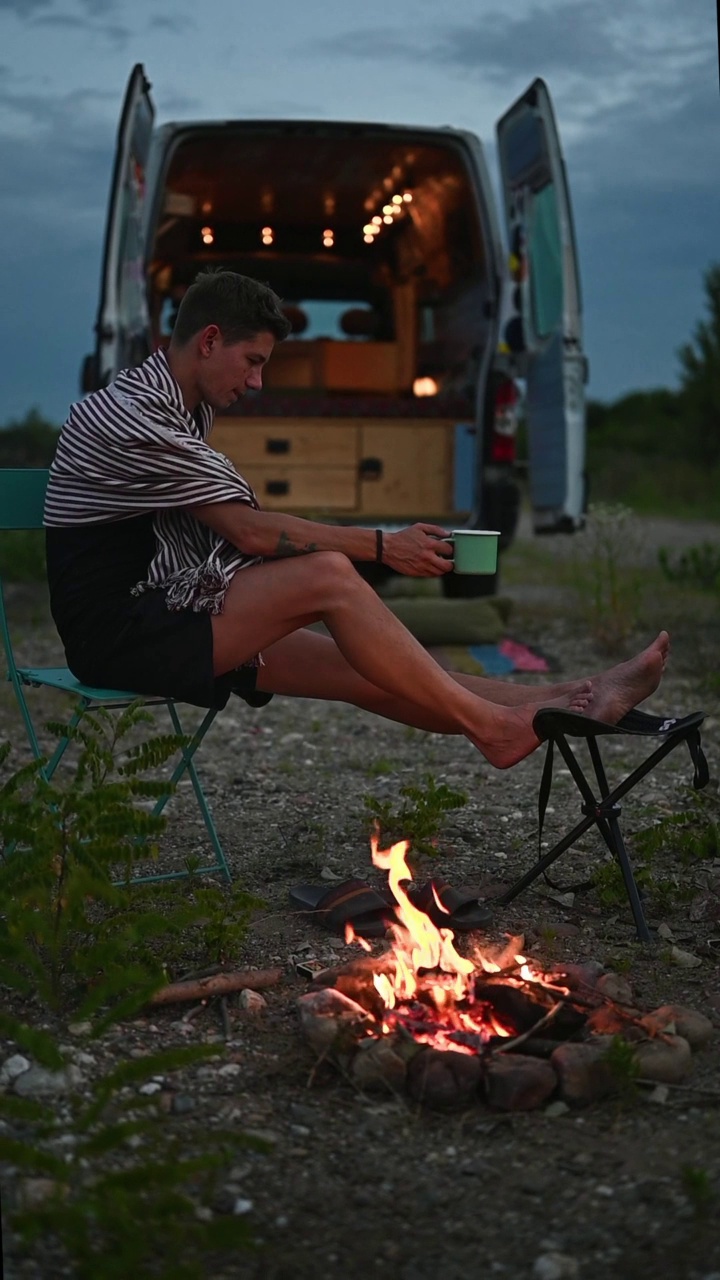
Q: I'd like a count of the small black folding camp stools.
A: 1